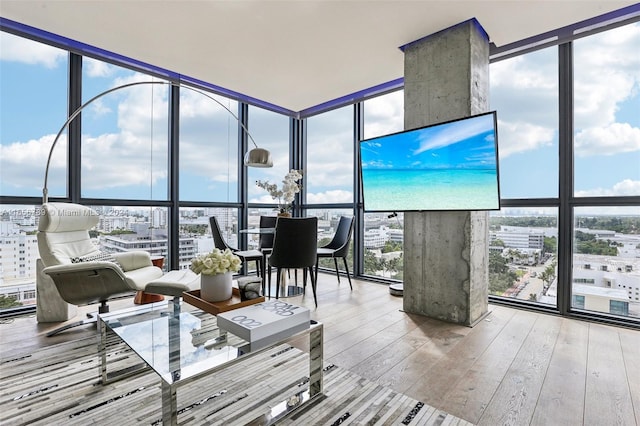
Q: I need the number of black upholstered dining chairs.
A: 4